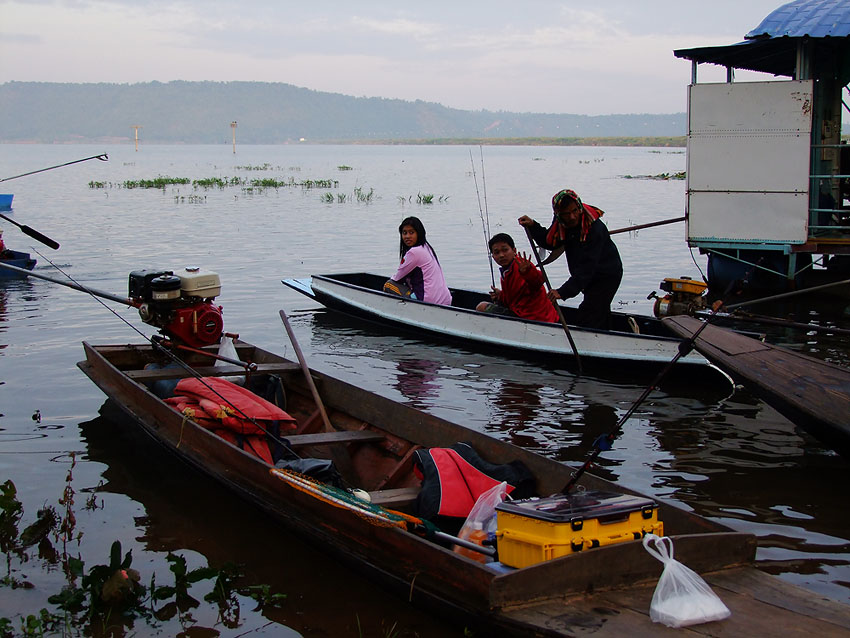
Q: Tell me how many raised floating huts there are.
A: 1